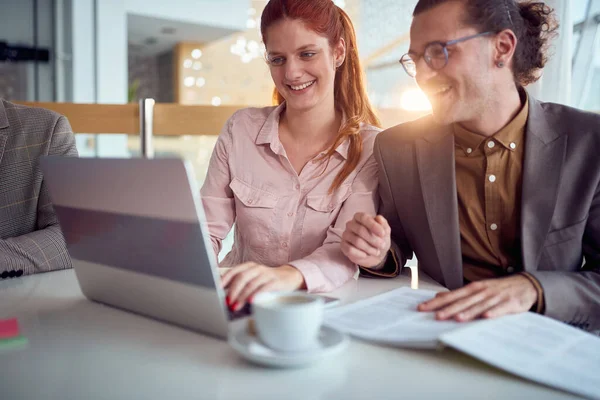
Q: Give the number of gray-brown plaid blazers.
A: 1